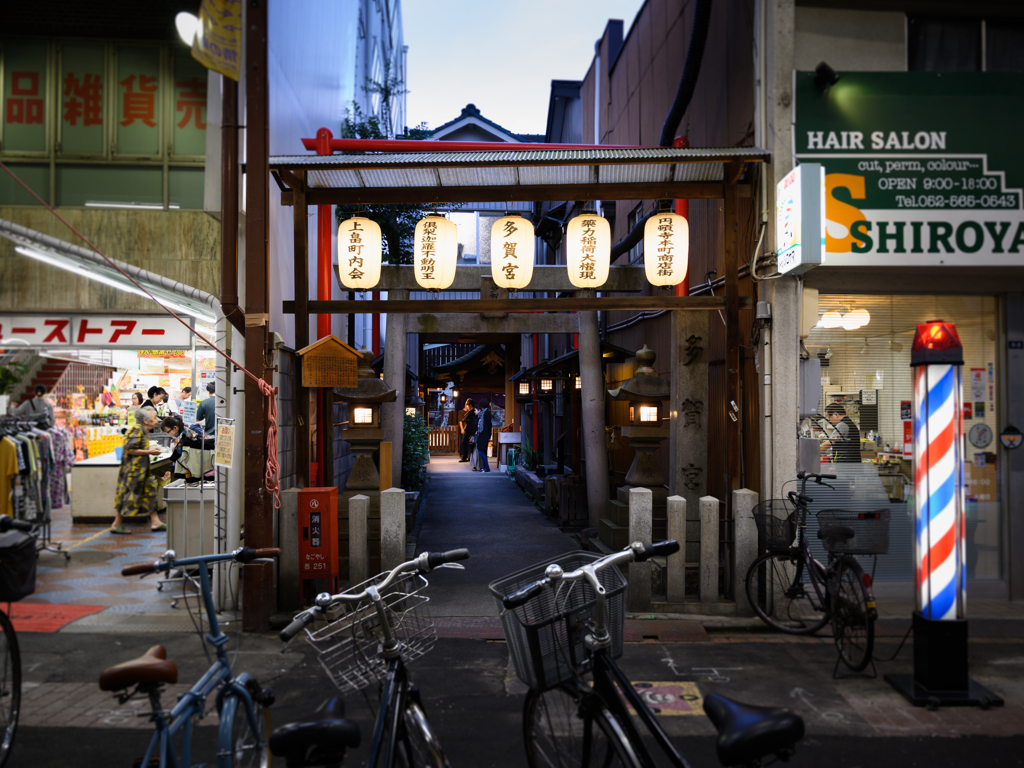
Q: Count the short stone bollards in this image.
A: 7